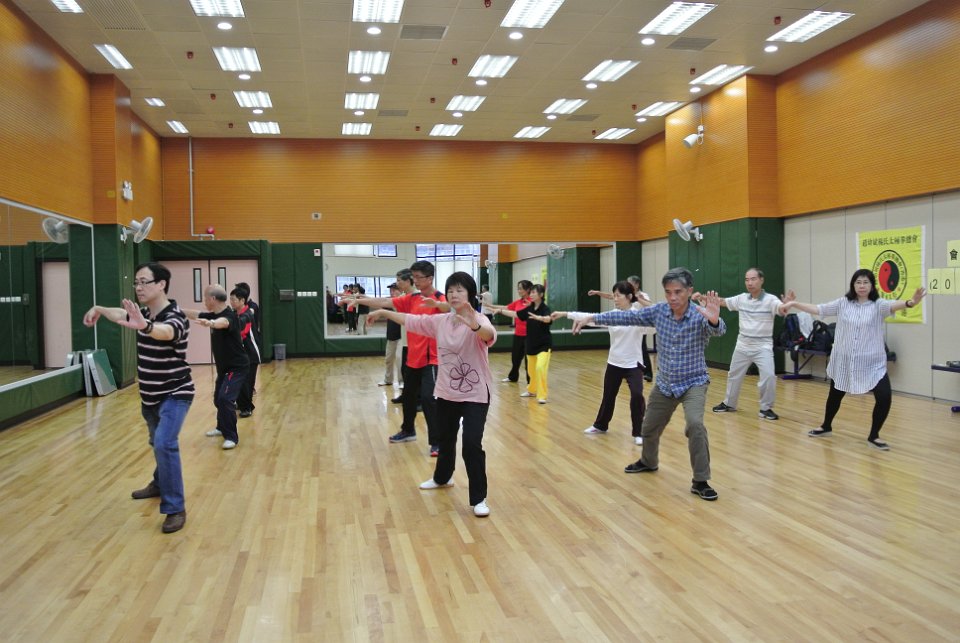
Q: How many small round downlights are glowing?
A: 15